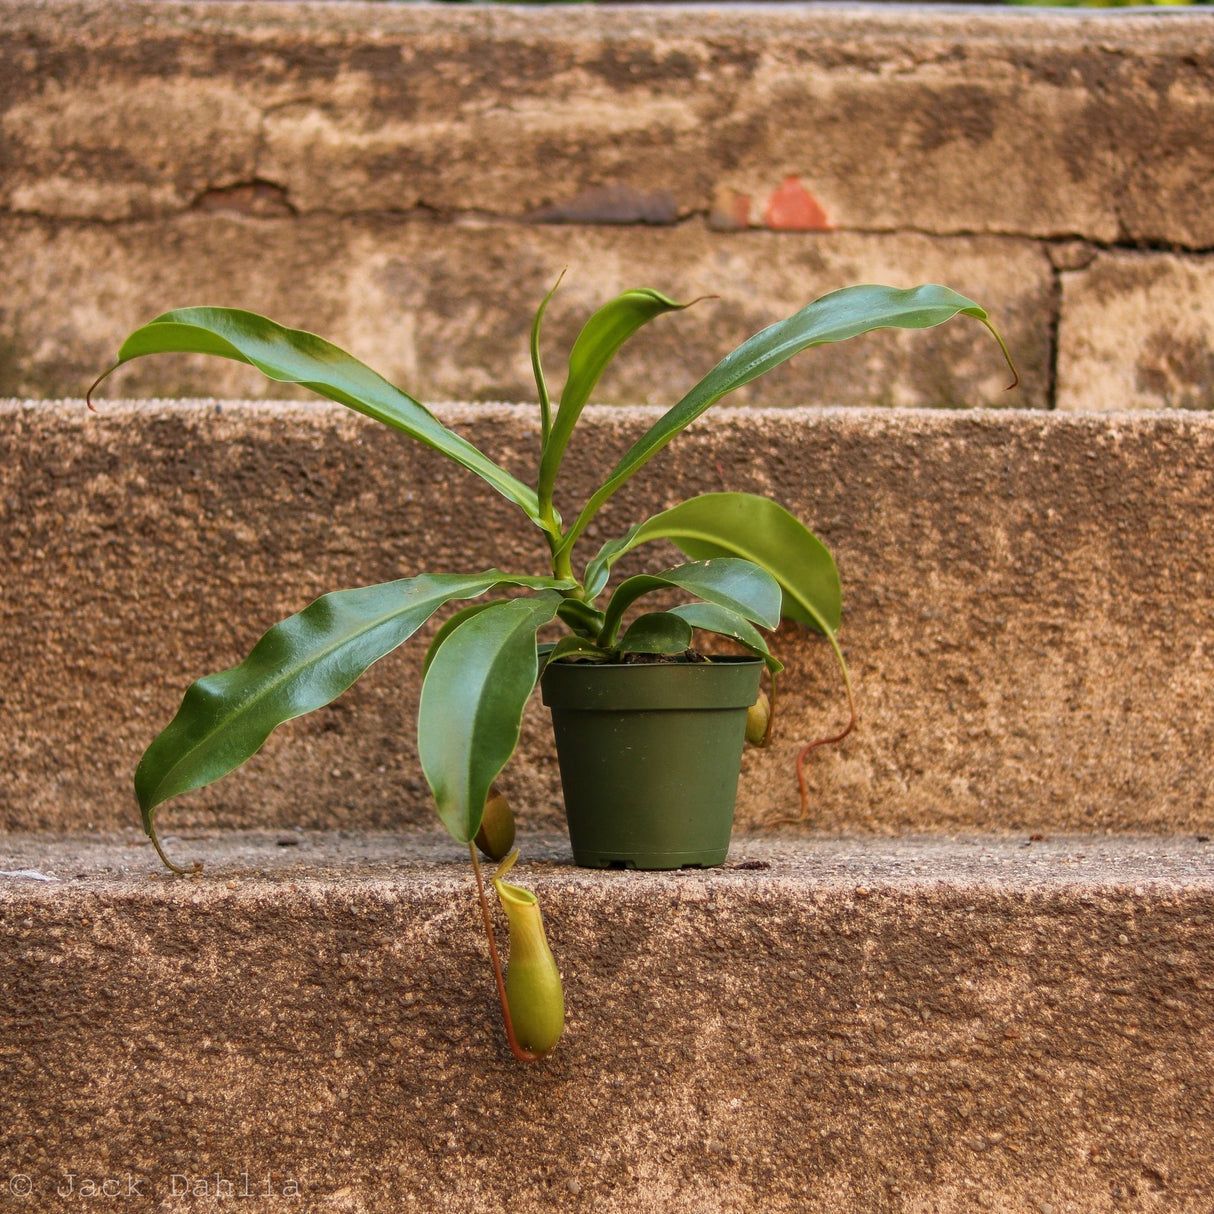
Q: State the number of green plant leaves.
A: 12